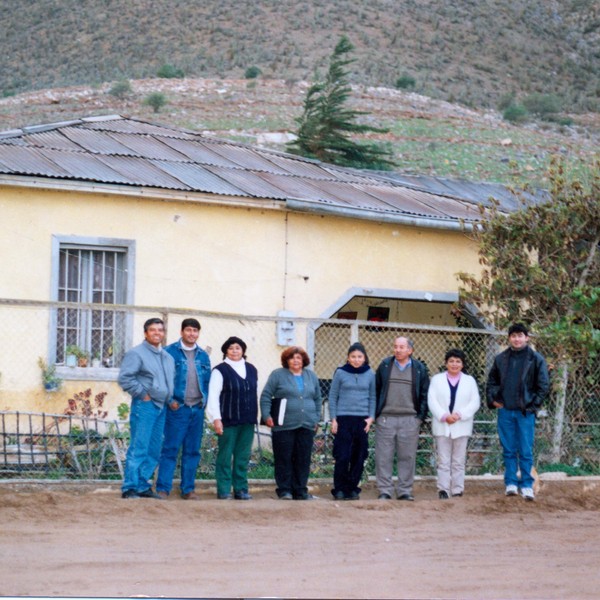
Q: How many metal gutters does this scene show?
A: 1